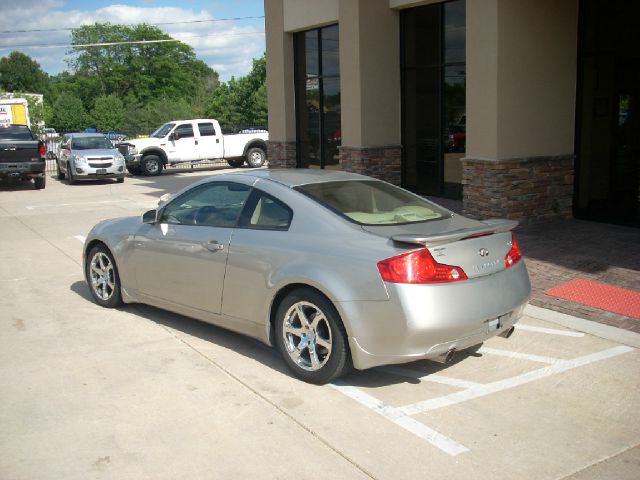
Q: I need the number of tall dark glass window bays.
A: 3